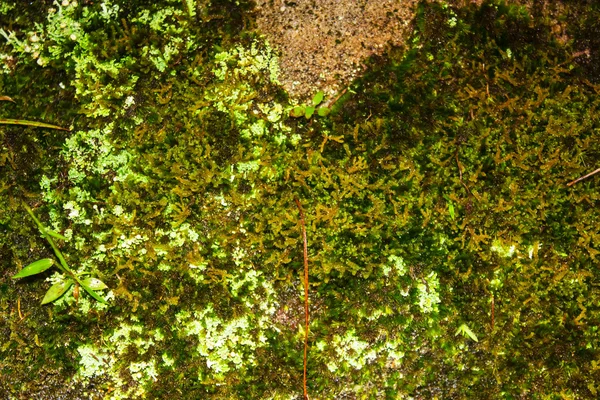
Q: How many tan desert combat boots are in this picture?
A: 0